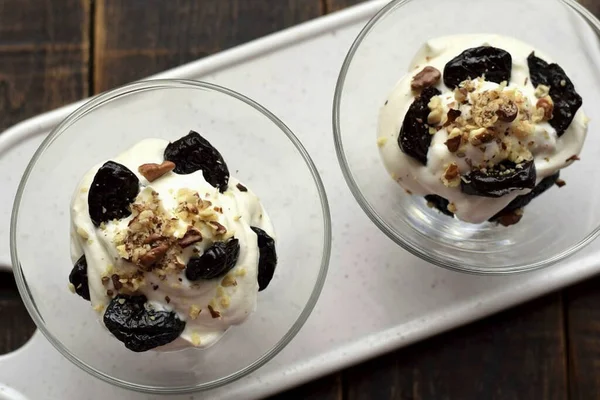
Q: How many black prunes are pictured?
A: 12